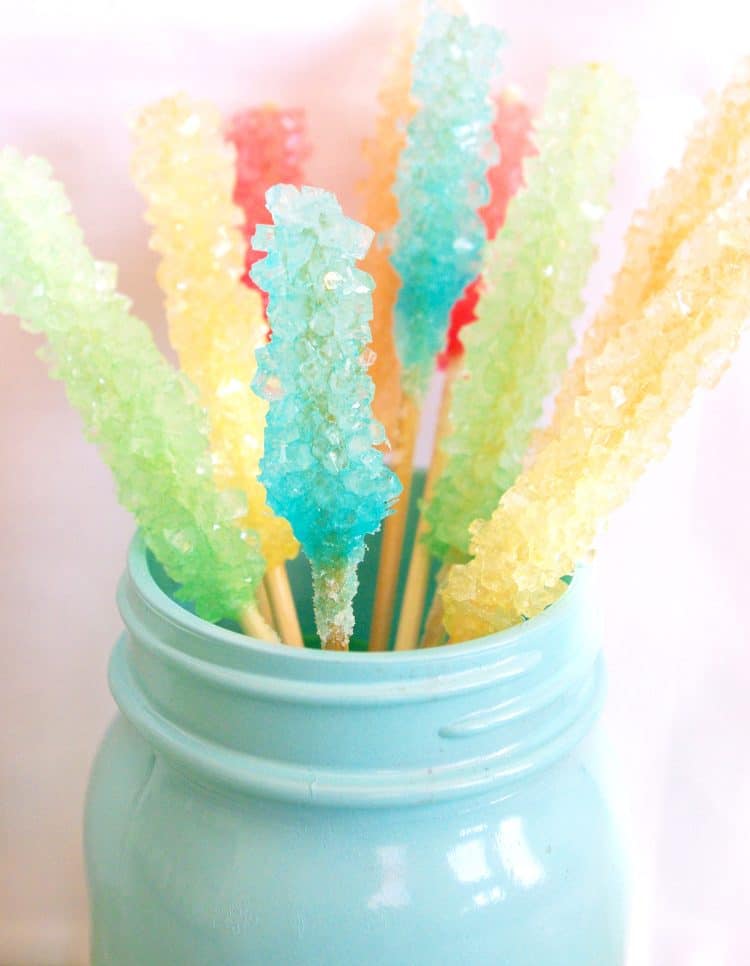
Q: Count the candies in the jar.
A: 10